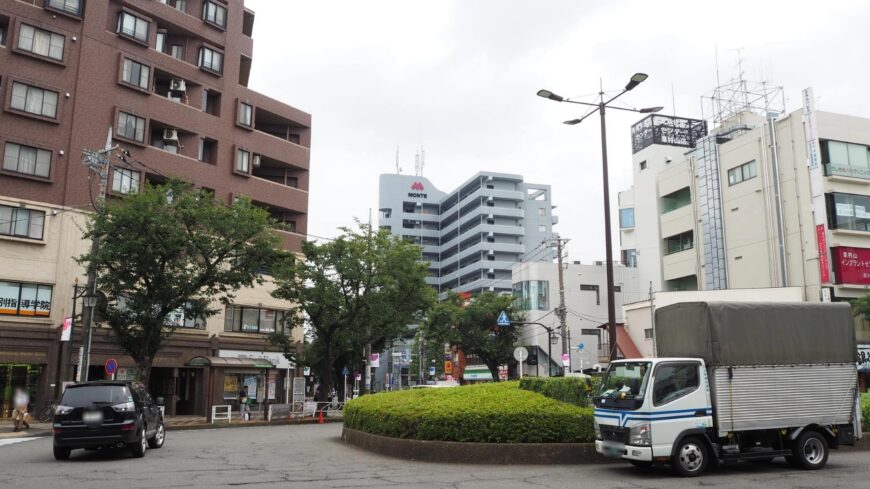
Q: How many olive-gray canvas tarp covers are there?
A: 1